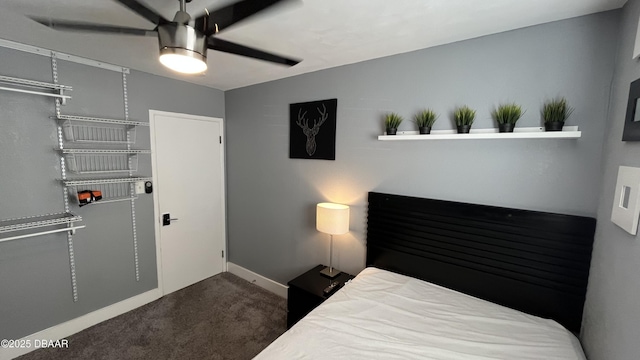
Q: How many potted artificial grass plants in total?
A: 5